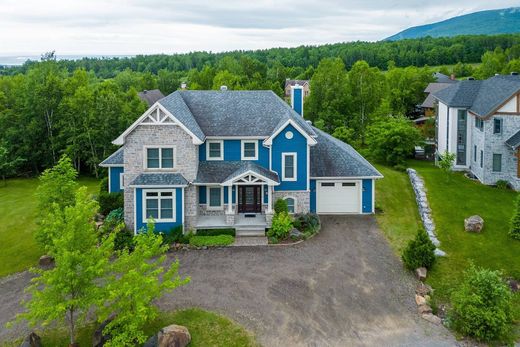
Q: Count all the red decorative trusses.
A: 0